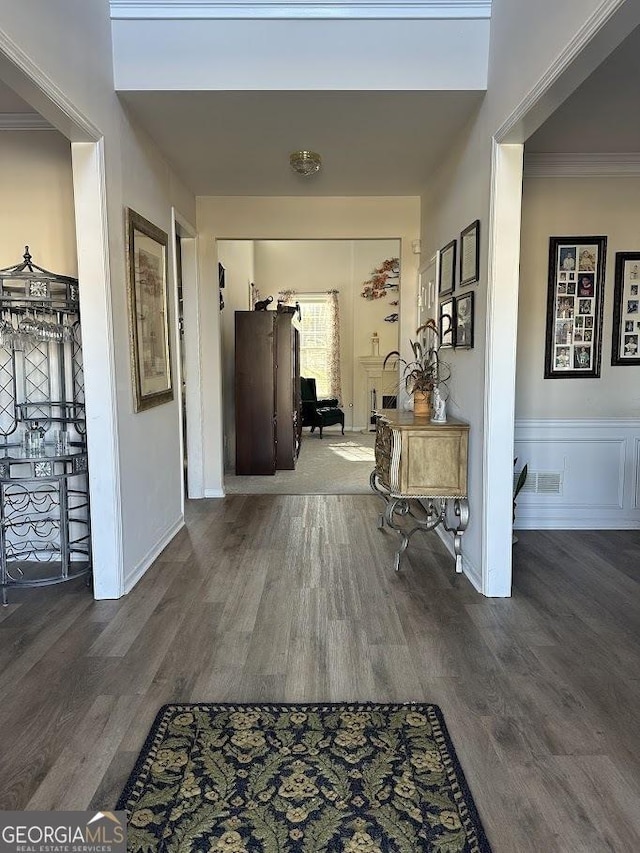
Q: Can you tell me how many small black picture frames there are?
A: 4